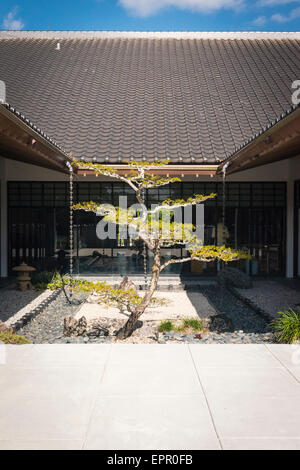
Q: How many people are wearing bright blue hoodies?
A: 0